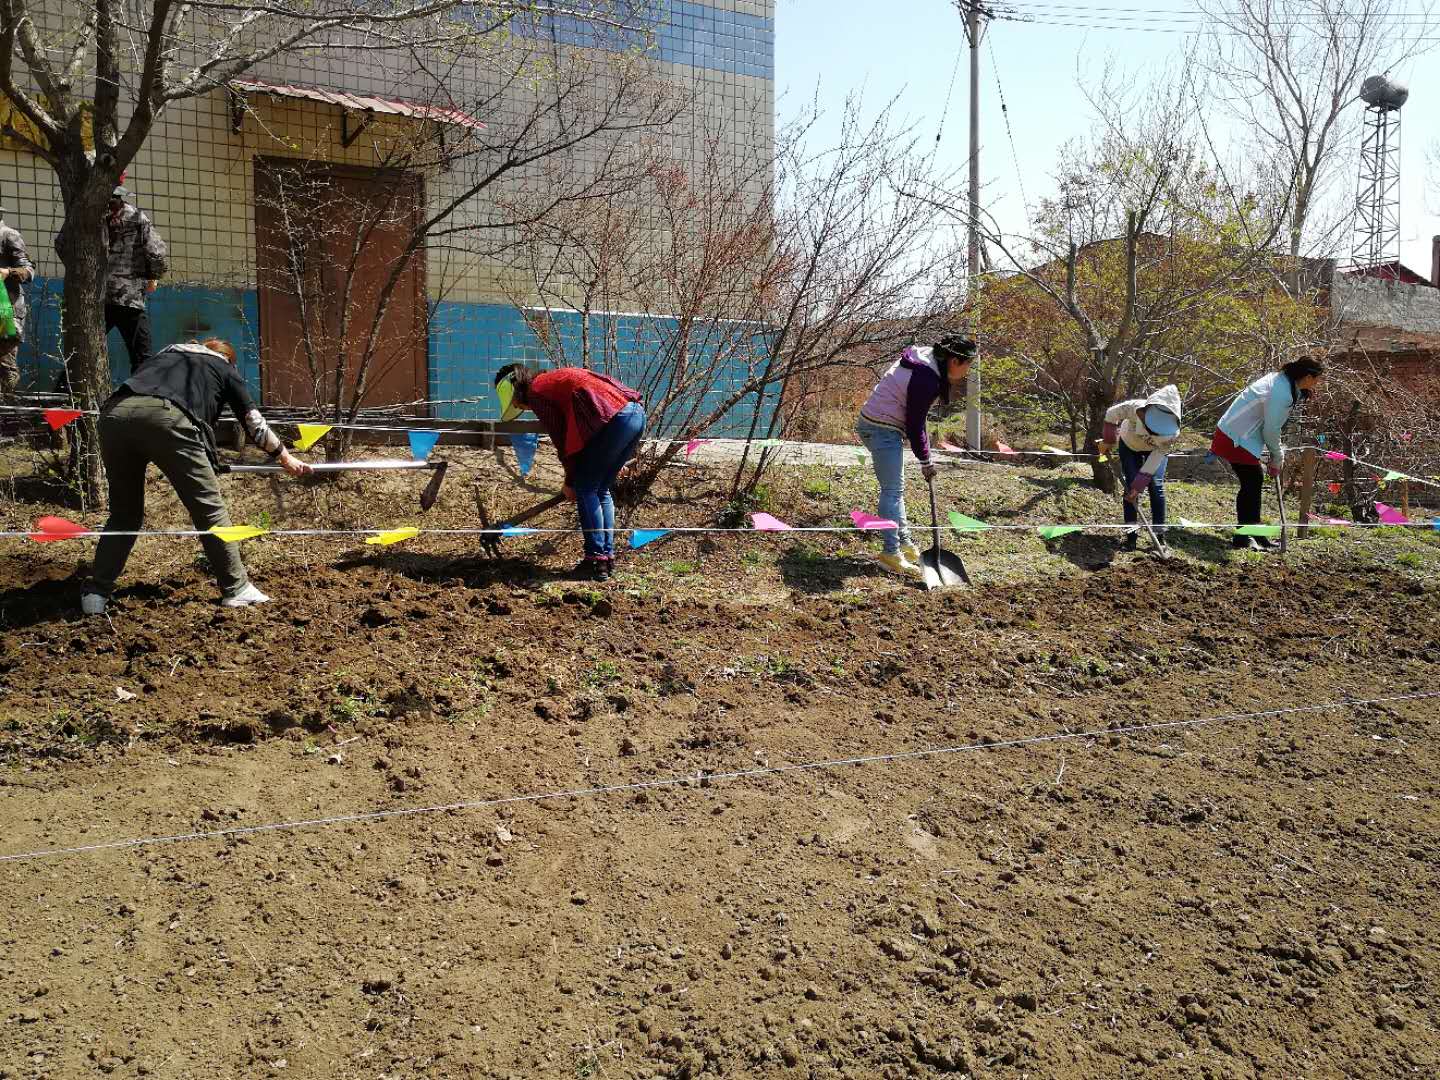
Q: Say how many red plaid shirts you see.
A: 1